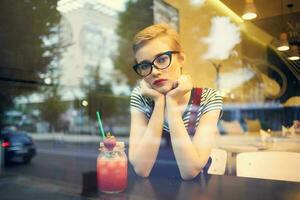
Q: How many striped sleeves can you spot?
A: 2